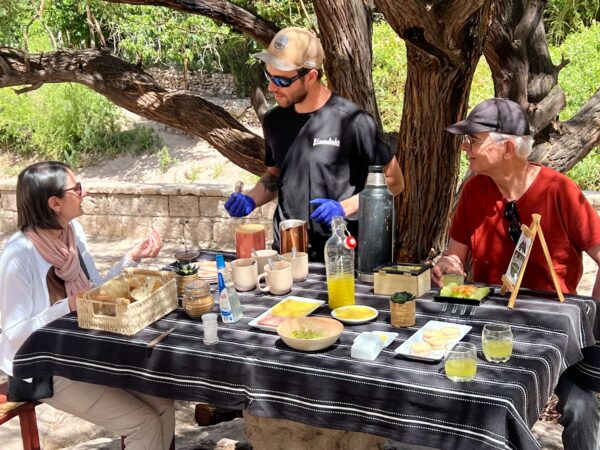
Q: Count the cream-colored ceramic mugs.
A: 4